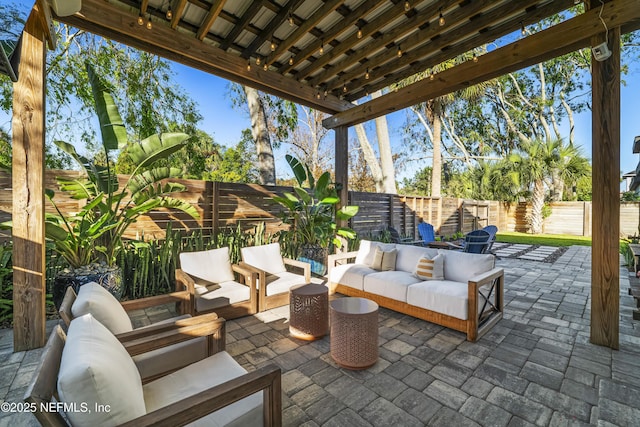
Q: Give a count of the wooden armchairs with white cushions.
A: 4